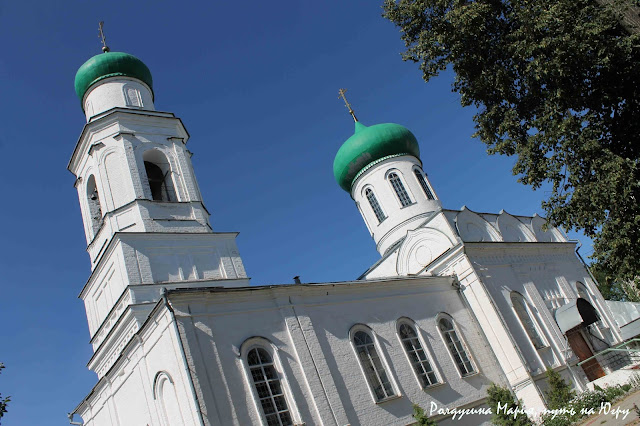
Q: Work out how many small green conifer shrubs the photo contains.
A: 3